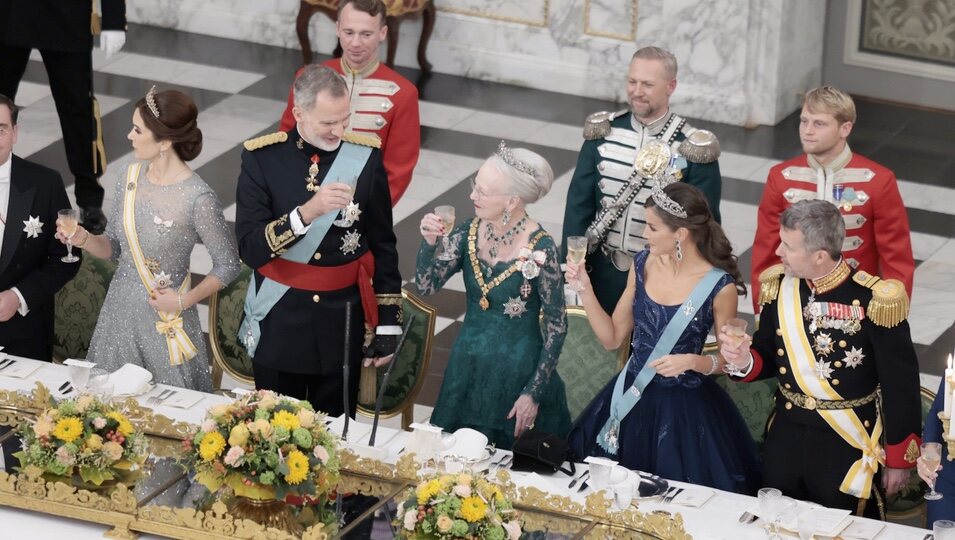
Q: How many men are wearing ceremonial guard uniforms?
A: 3